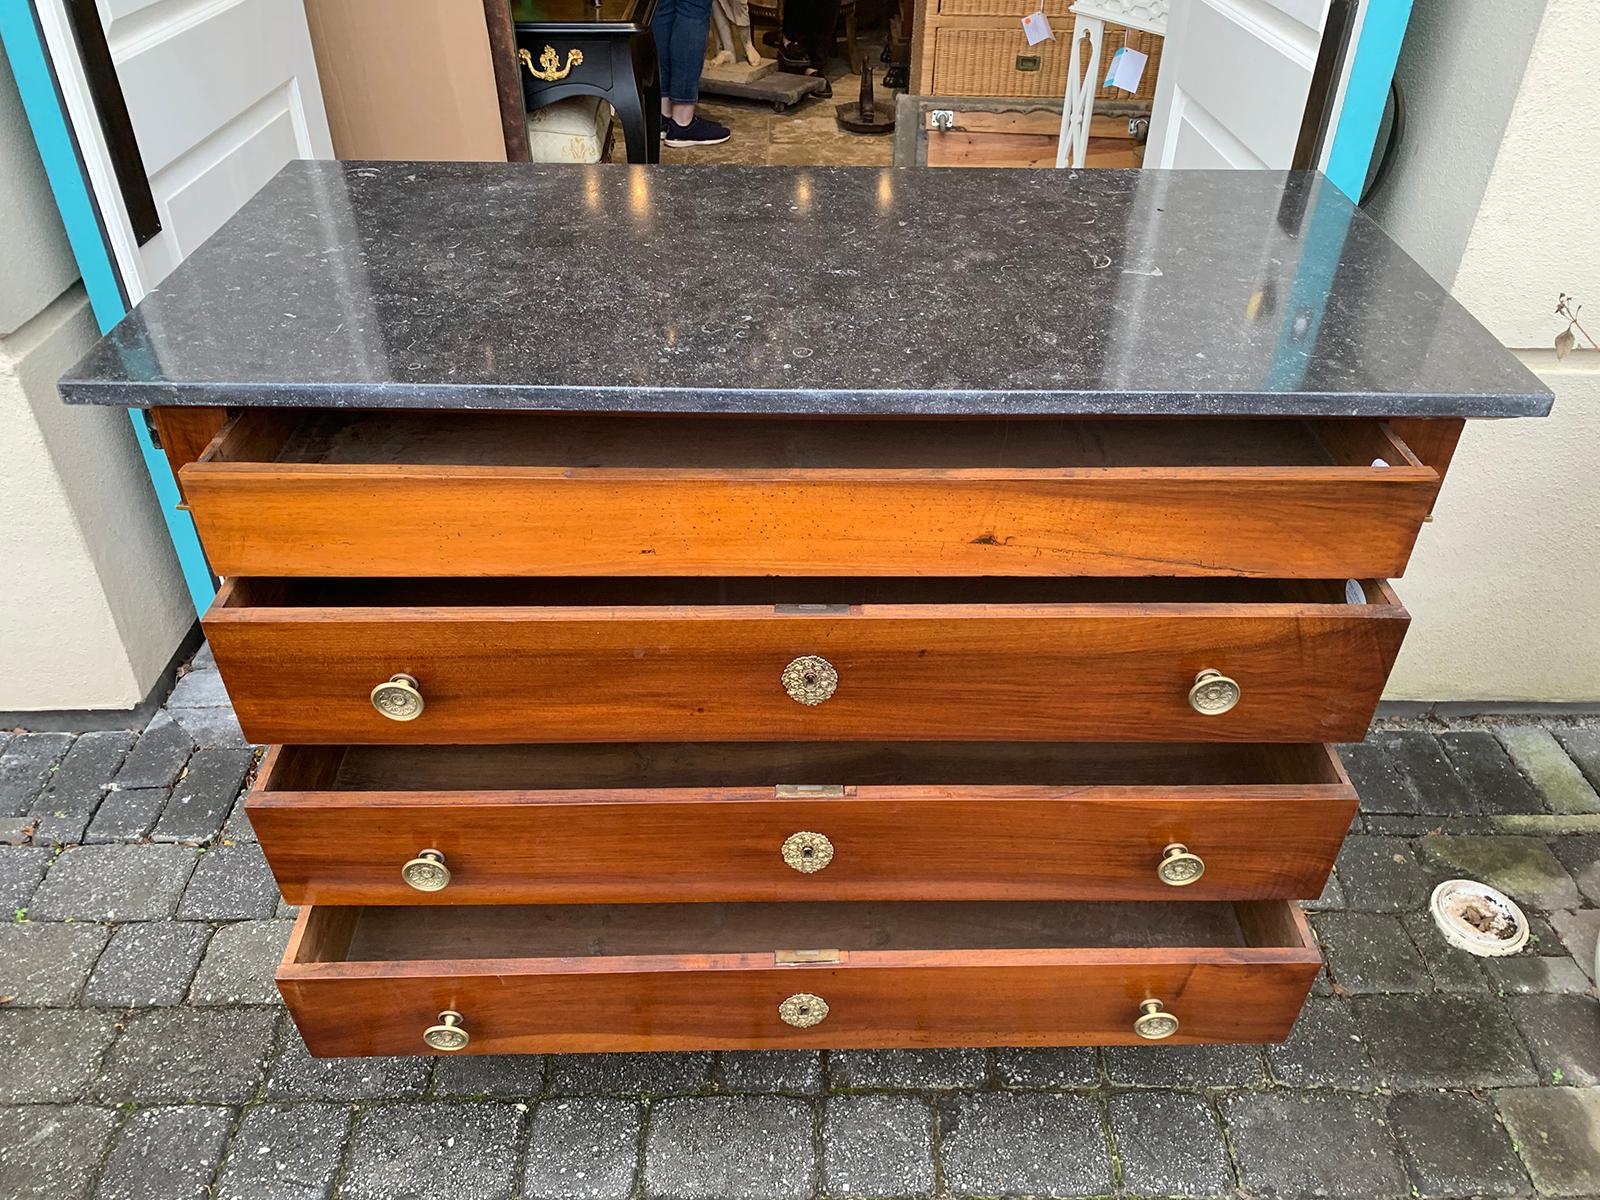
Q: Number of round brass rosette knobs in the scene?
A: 6